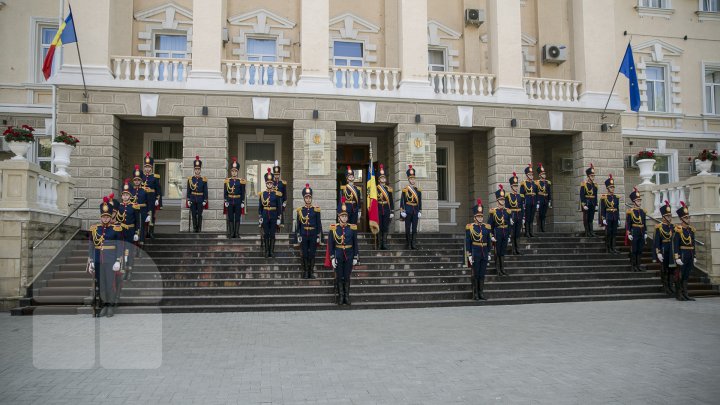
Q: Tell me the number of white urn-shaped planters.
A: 4